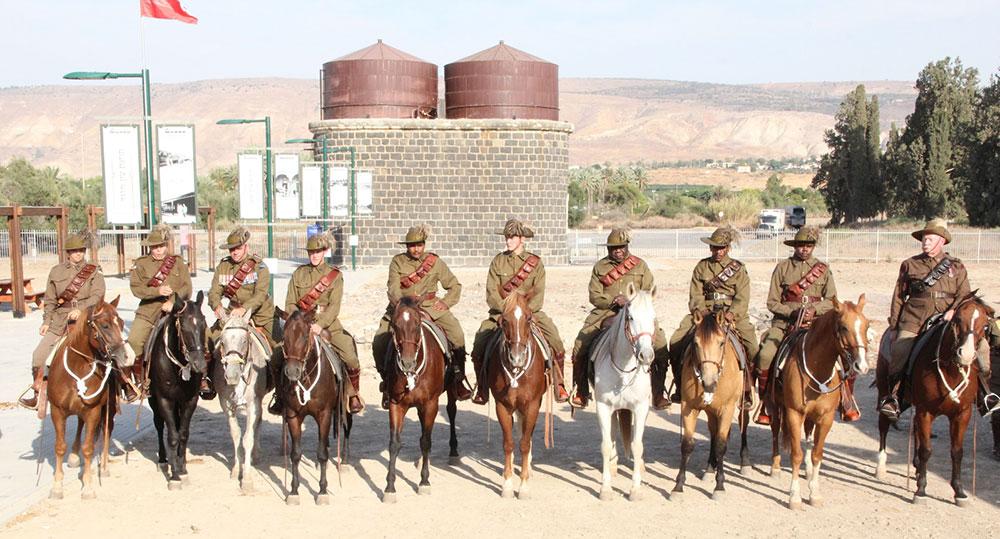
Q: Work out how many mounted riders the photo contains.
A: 10